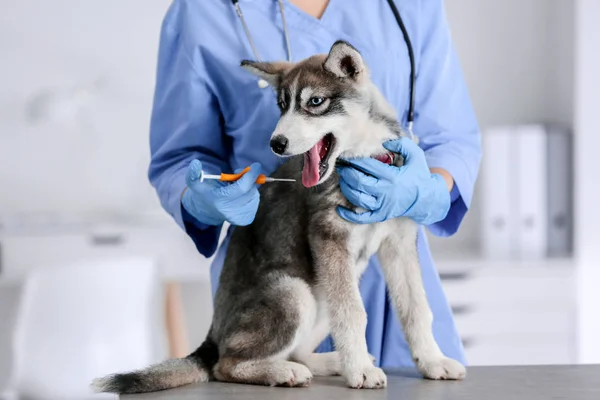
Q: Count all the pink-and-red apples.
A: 0